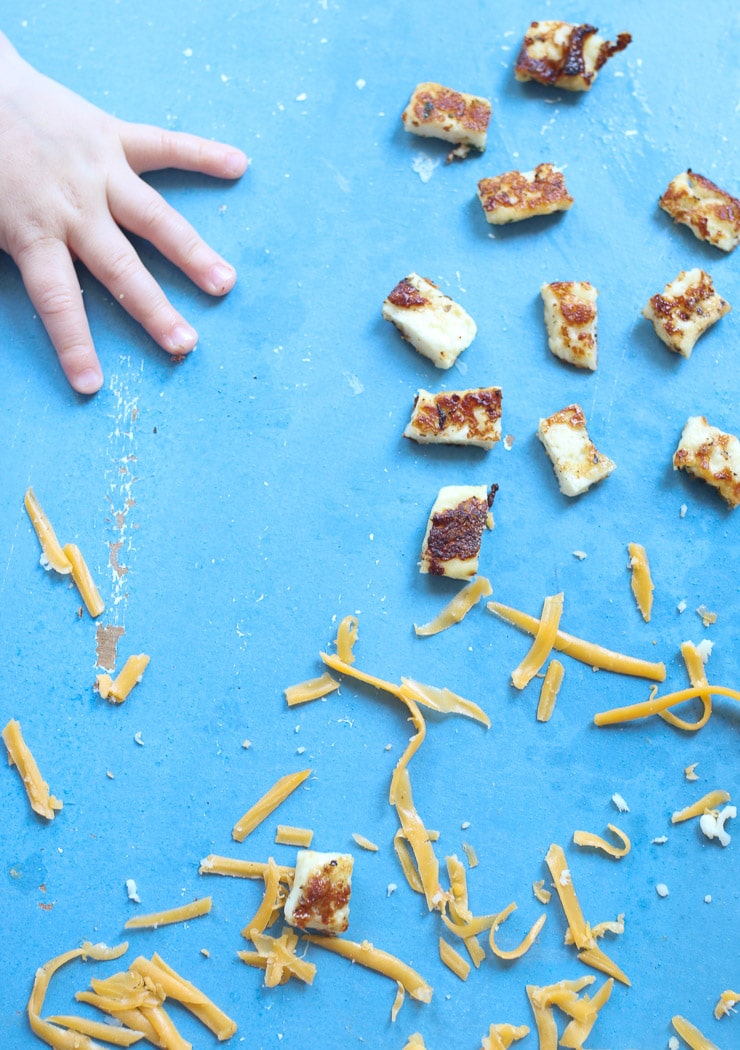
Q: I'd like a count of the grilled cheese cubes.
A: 12